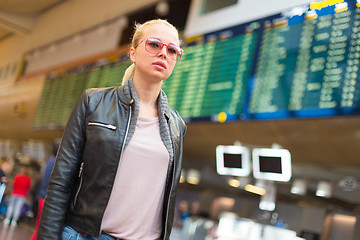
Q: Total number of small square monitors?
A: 2